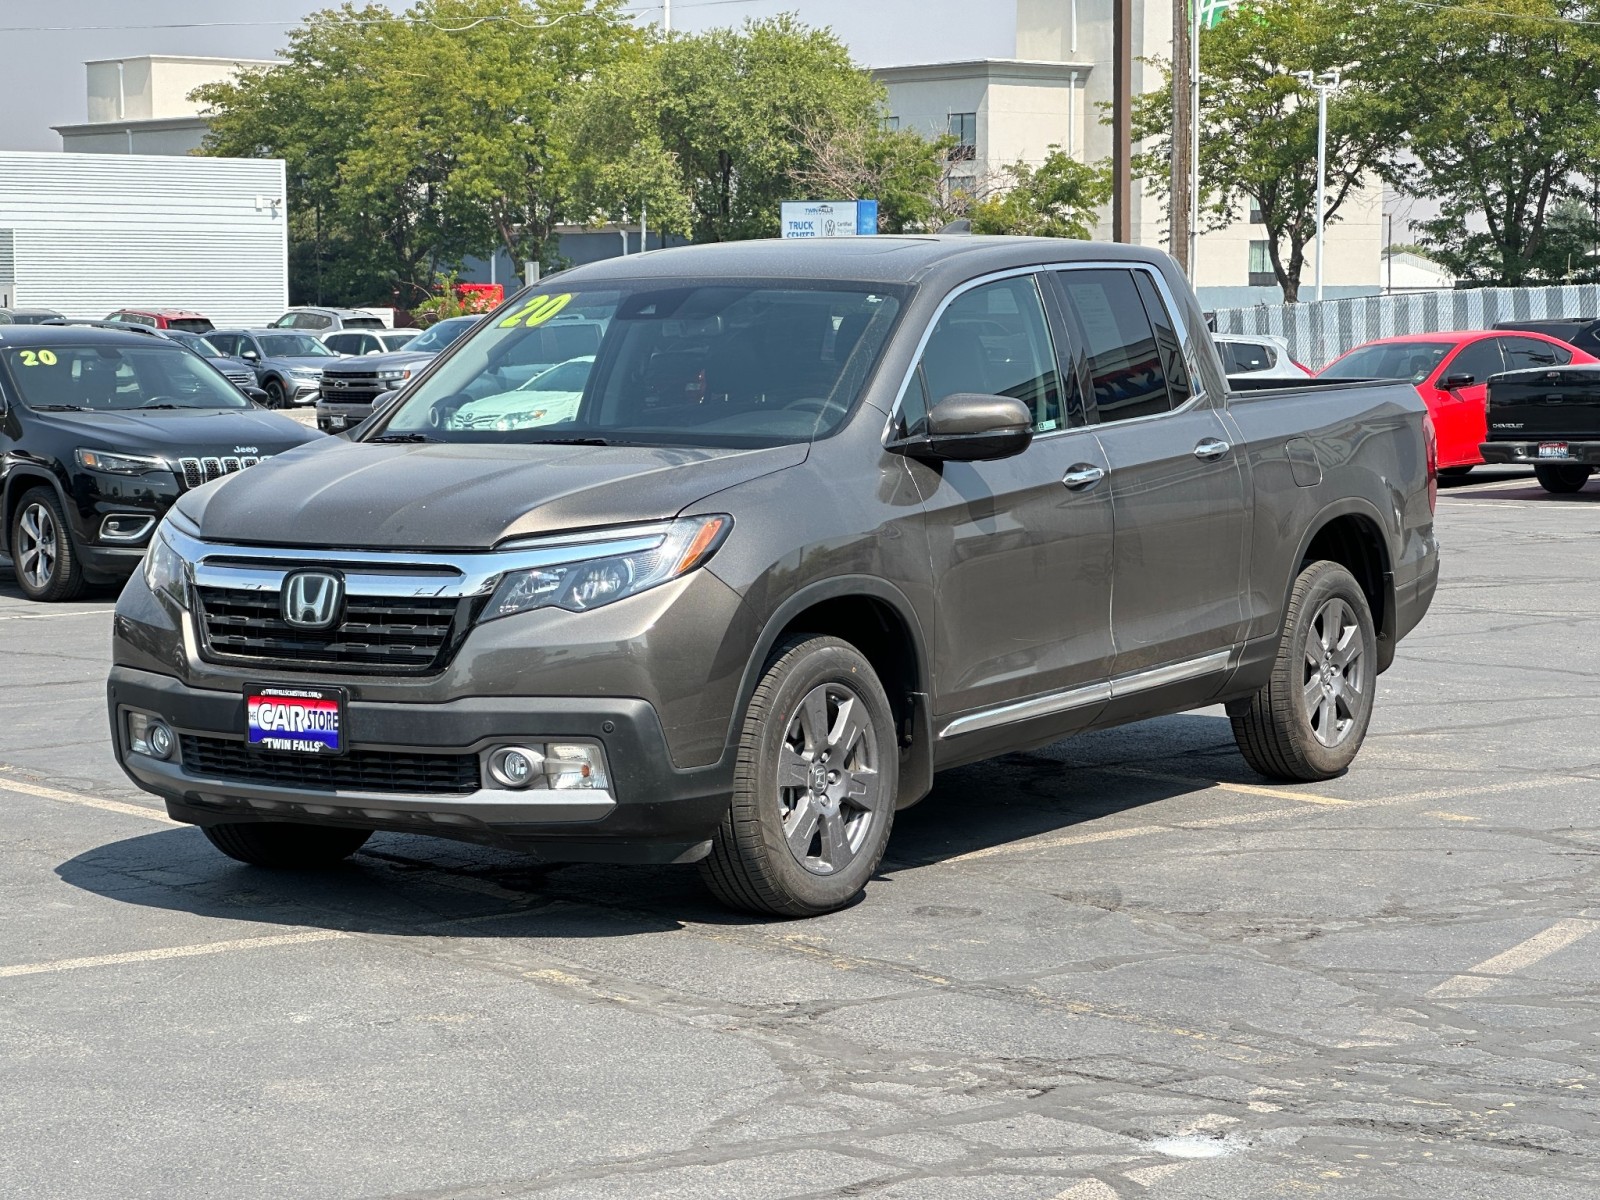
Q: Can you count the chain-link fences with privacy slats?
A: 1